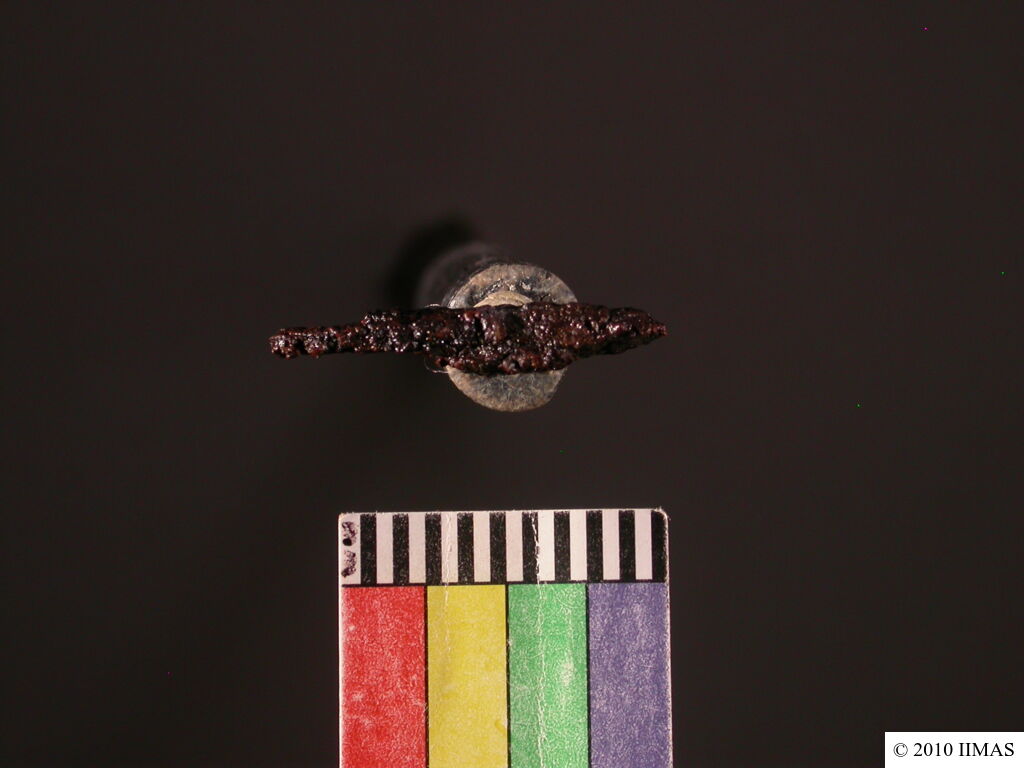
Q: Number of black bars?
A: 10